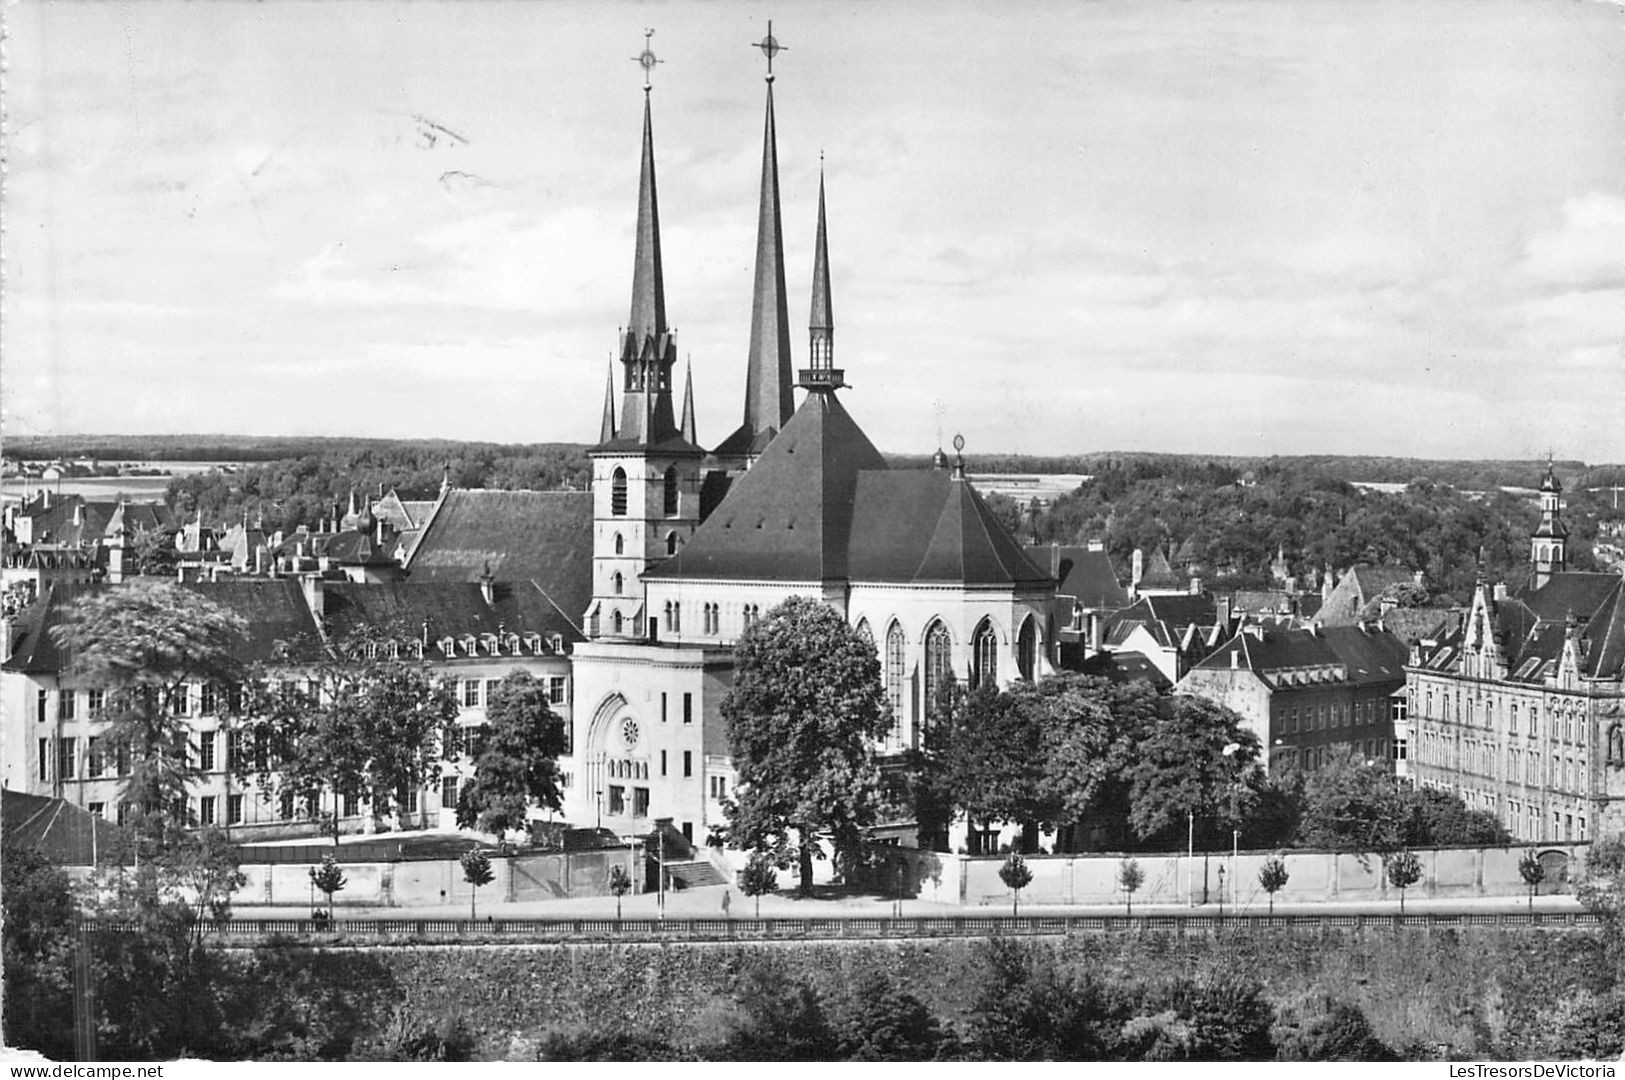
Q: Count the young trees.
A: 9